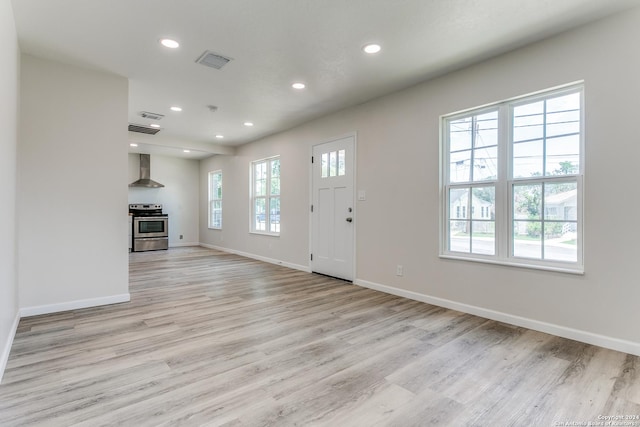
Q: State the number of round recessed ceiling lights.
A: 9